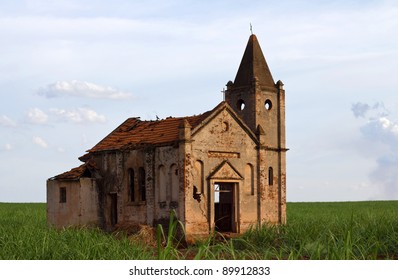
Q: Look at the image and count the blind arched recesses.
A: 4